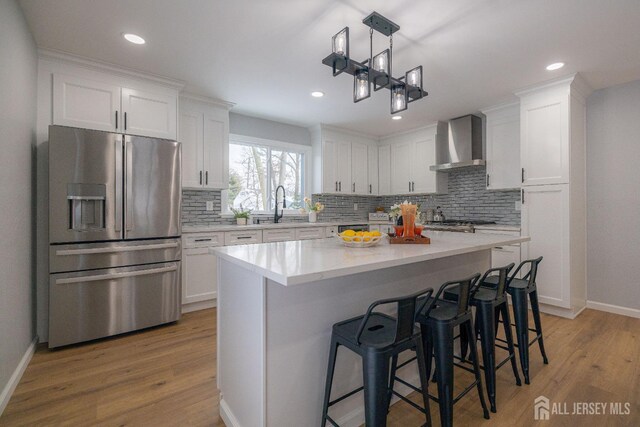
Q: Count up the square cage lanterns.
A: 5